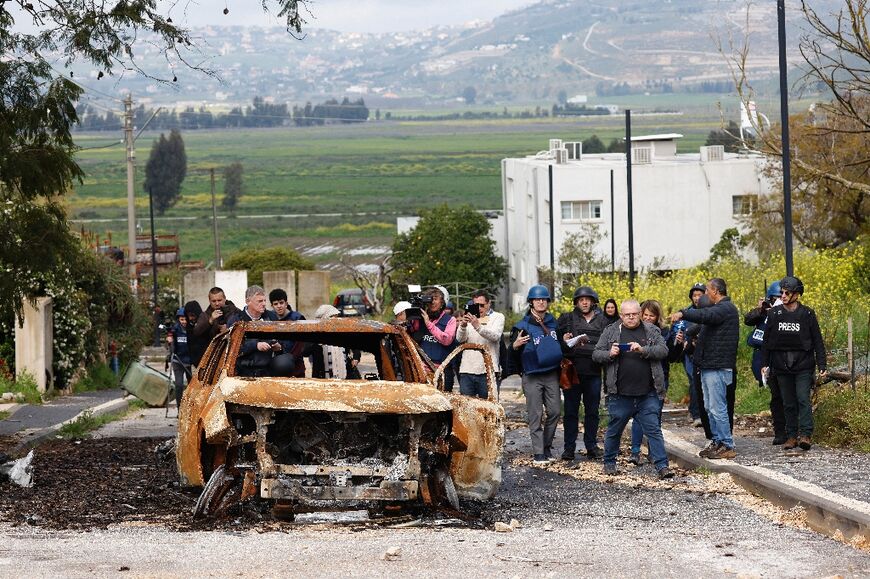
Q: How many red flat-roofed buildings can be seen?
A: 0